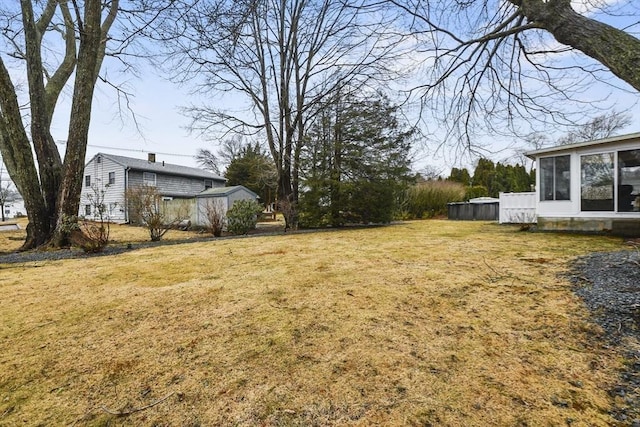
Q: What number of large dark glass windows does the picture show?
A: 3